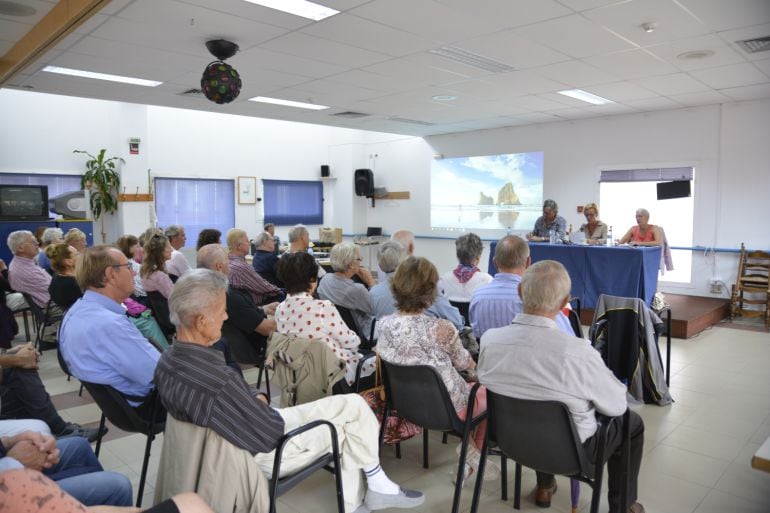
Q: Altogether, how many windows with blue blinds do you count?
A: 3